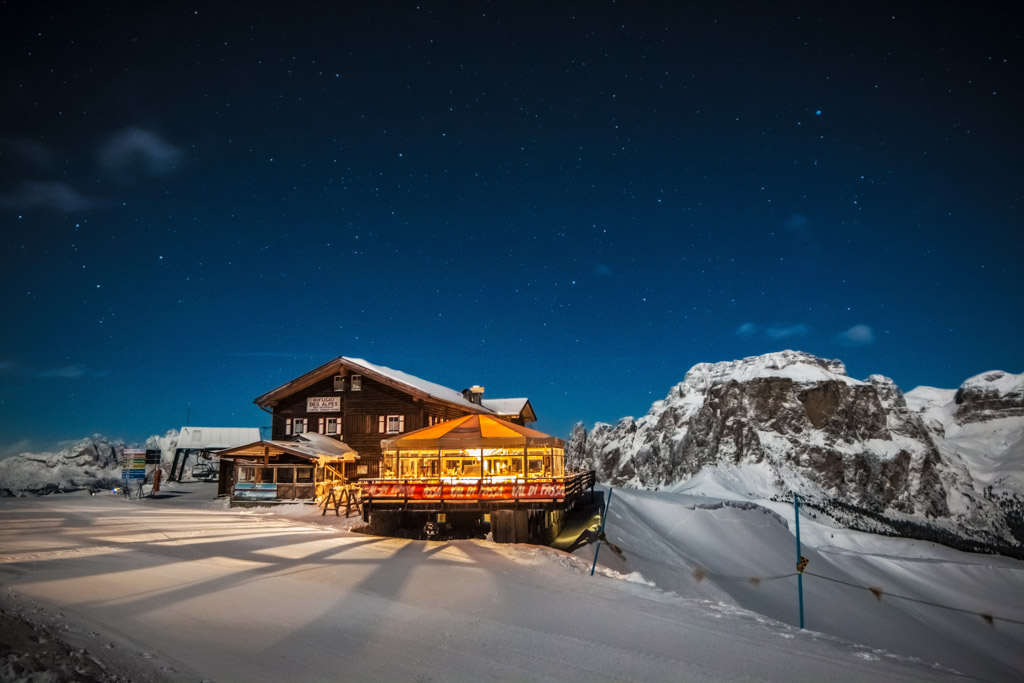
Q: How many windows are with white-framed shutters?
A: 3